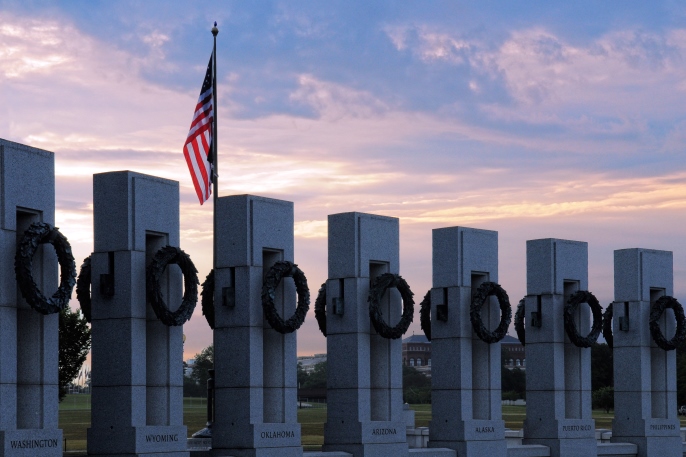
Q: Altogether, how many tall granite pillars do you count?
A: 7